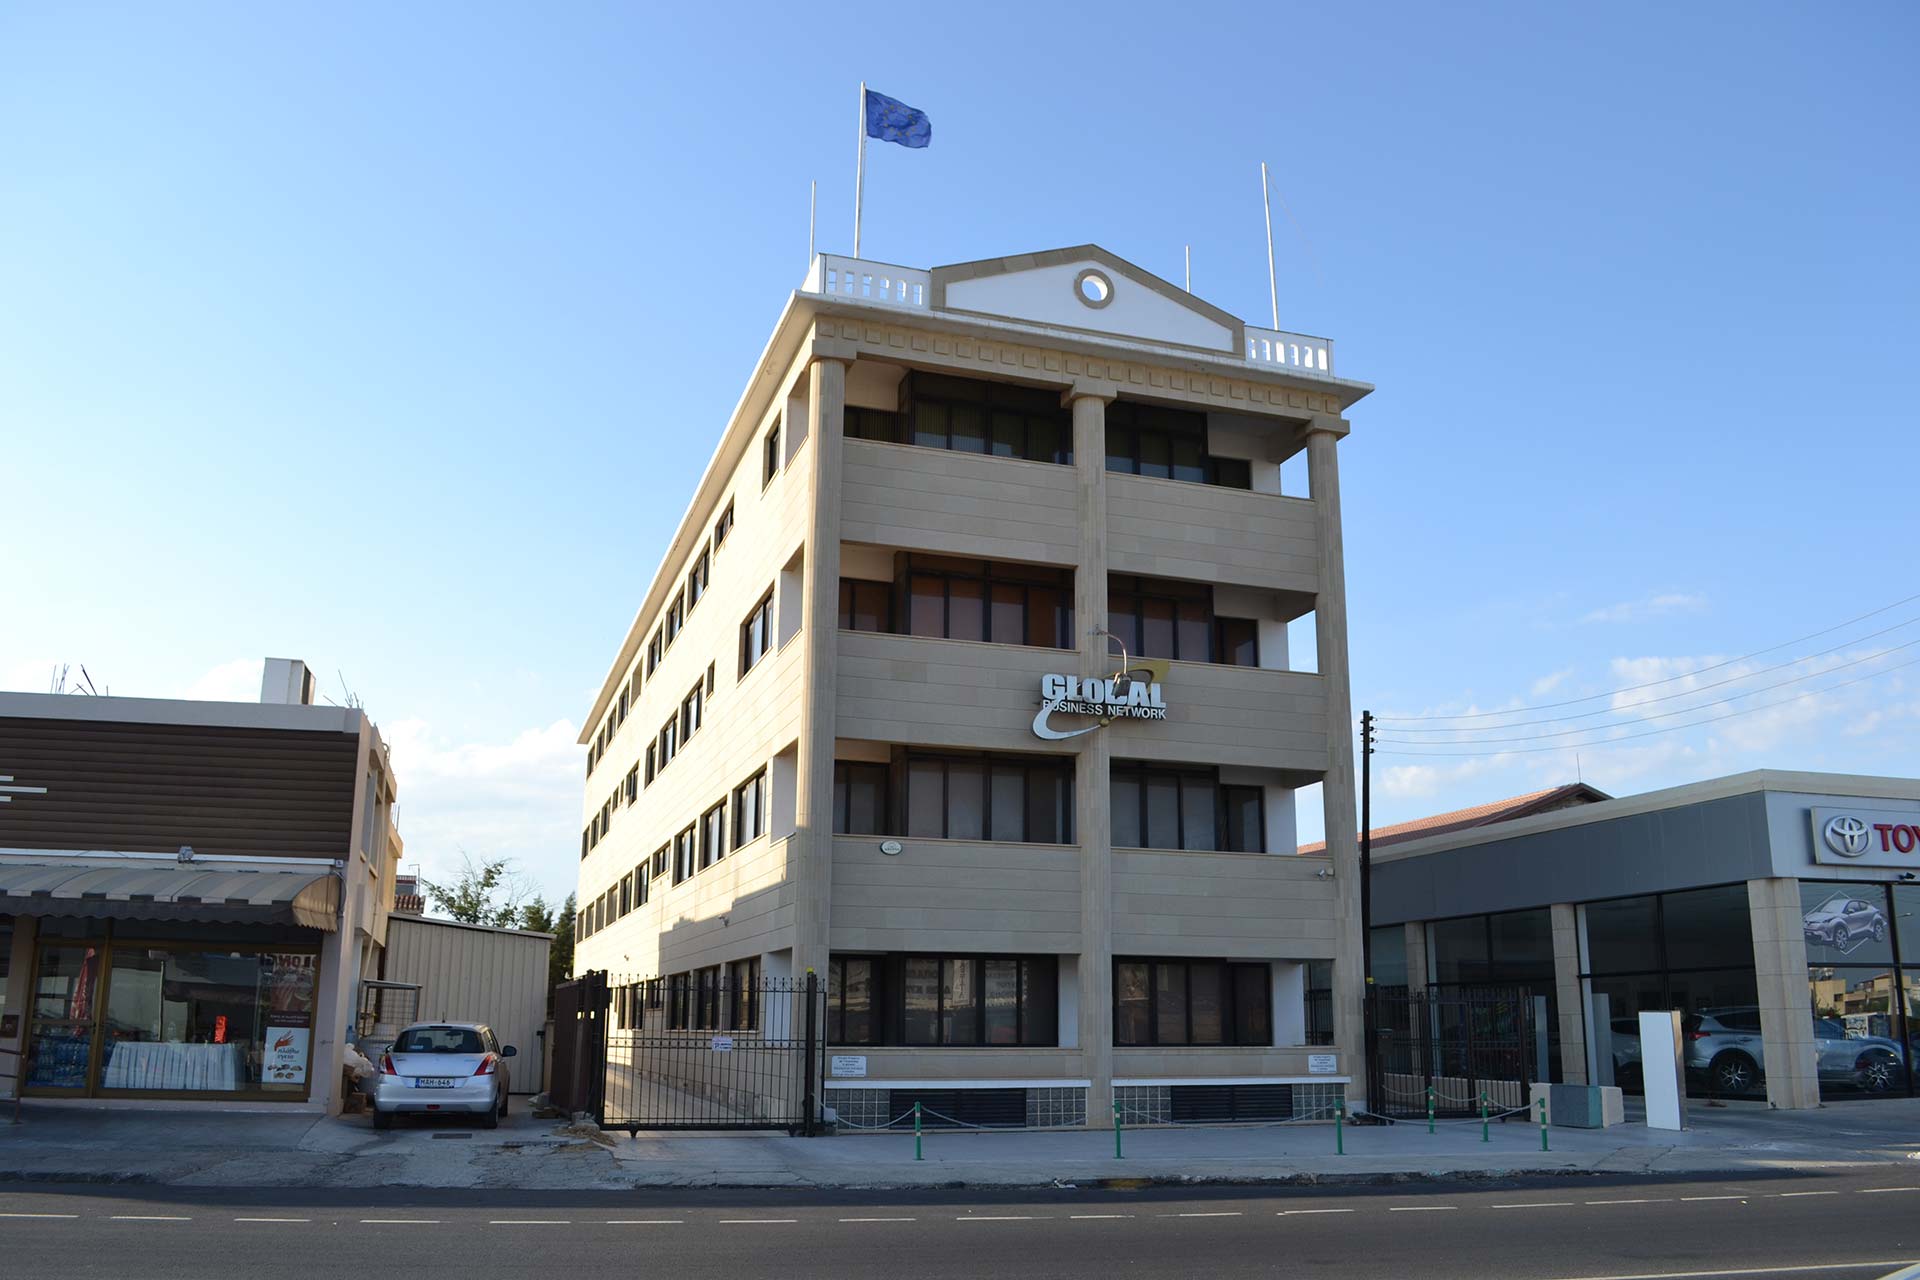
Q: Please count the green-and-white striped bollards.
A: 6